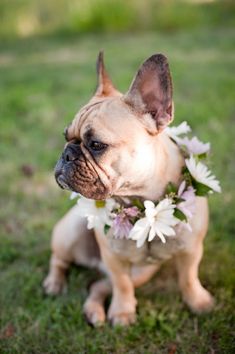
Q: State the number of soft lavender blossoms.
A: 3